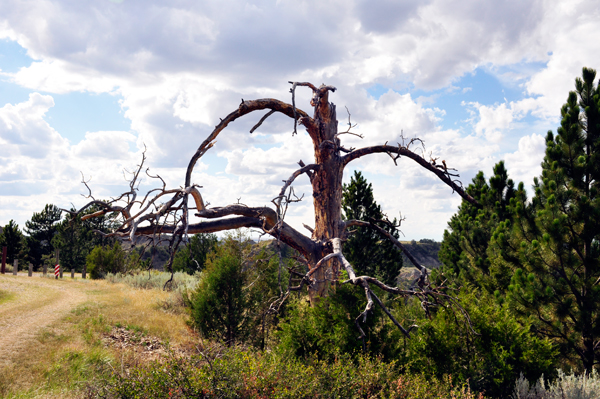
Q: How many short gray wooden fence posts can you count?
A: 6